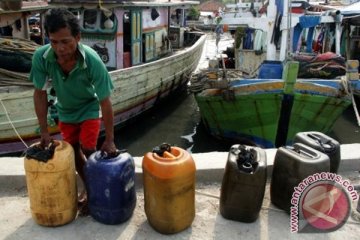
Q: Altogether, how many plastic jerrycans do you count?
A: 6